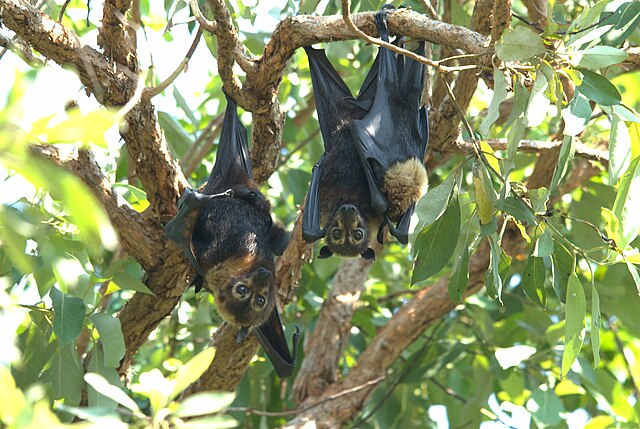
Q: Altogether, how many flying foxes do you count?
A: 3